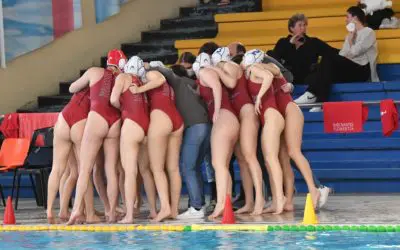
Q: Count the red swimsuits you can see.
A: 8